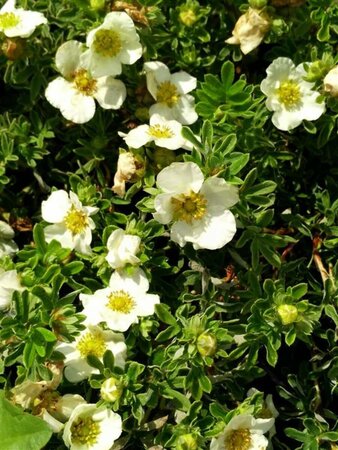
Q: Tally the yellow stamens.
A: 12